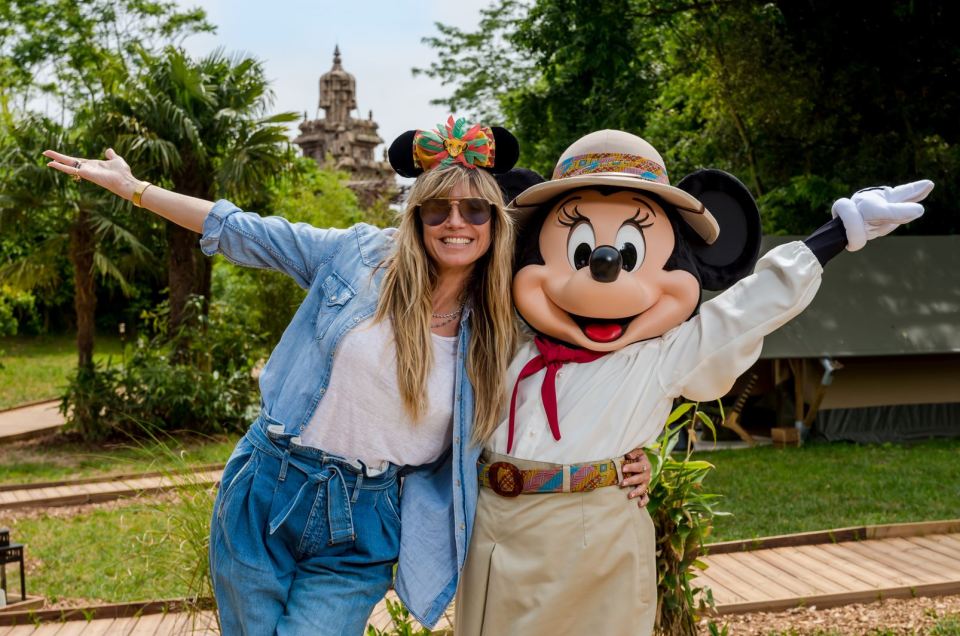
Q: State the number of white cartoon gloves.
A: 1